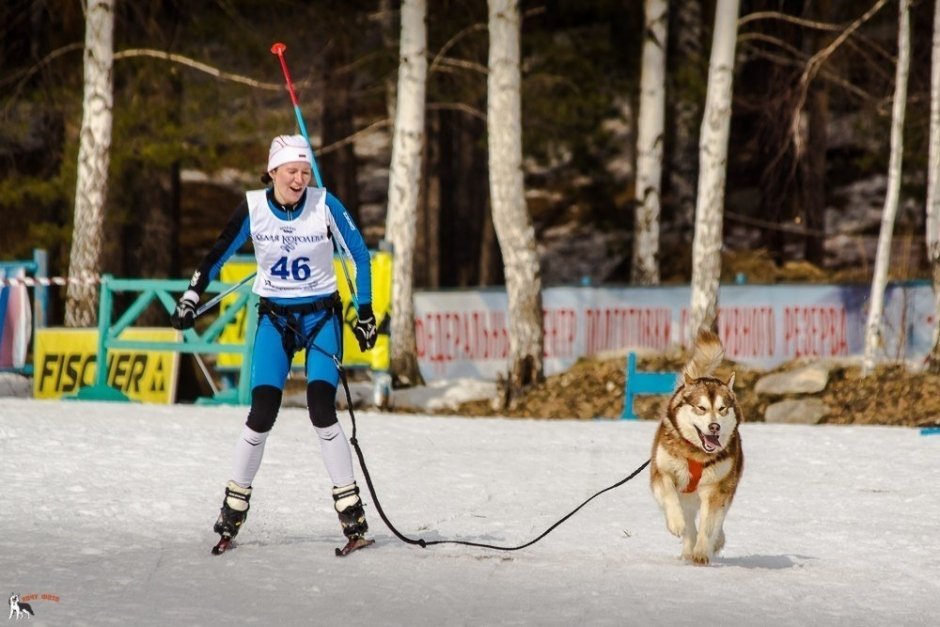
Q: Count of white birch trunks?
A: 7